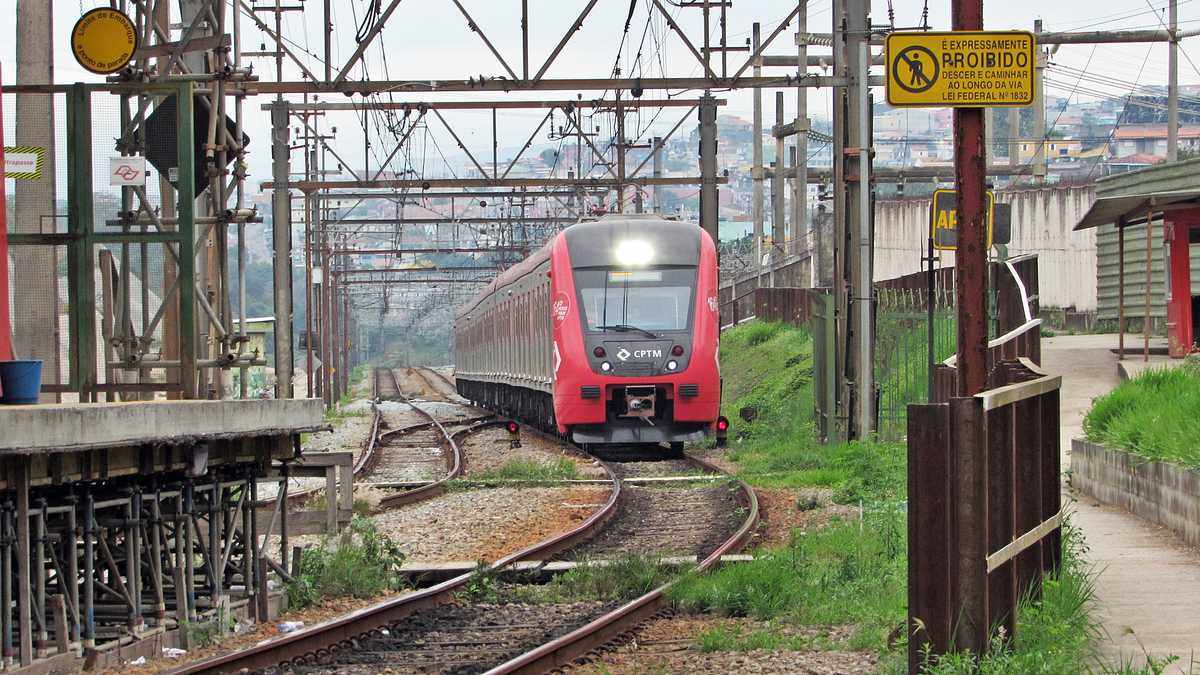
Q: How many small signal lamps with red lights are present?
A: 2